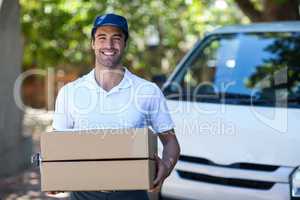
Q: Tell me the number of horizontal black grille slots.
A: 2